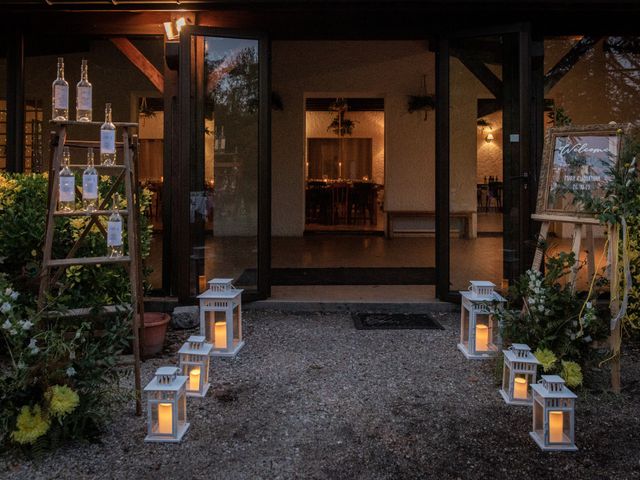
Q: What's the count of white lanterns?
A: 6